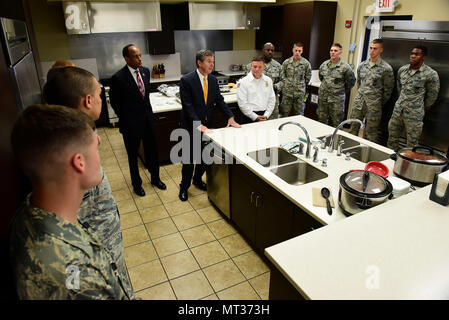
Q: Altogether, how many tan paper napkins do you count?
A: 1